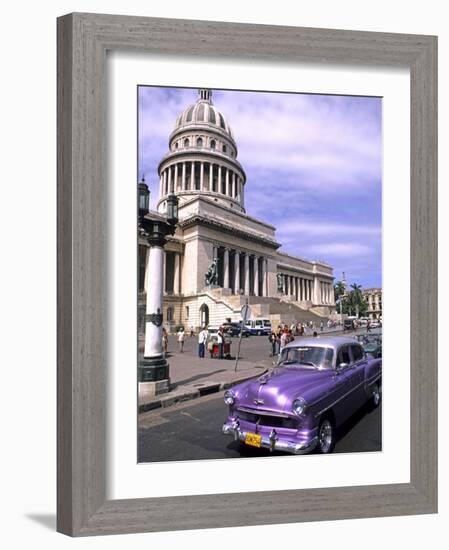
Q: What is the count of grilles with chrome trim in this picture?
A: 1